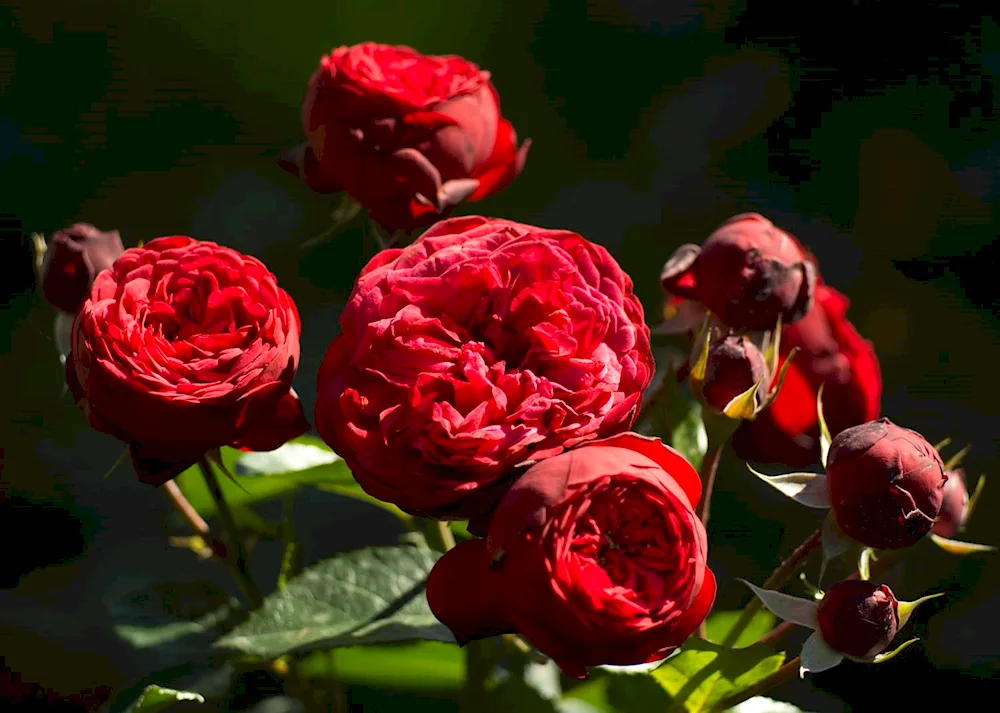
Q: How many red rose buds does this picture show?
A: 6